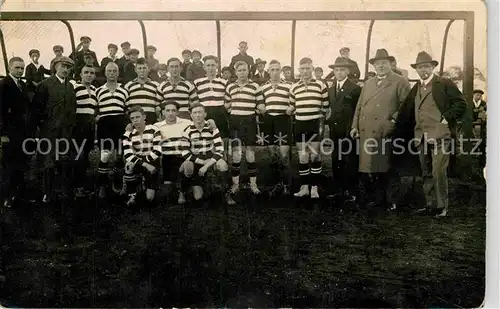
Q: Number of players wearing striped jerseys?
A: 11